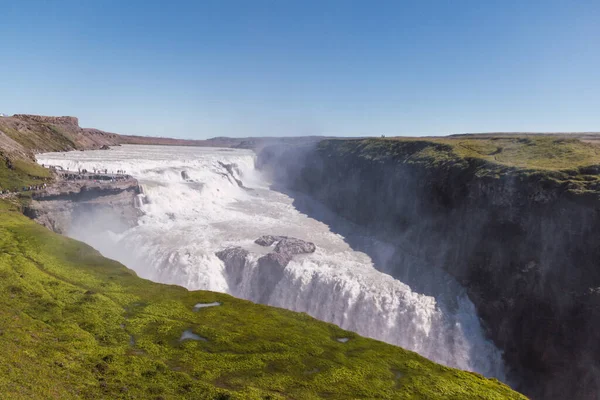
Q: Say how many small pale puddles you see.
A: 3